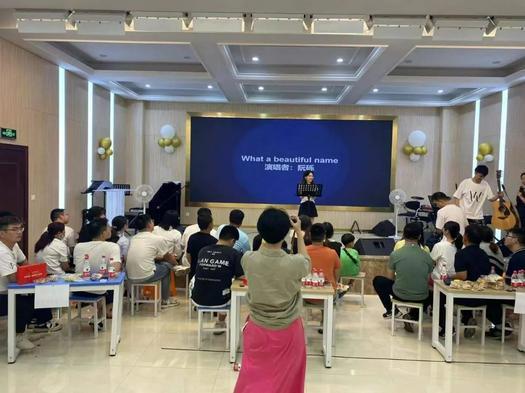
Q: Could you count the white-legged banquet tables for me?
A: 3